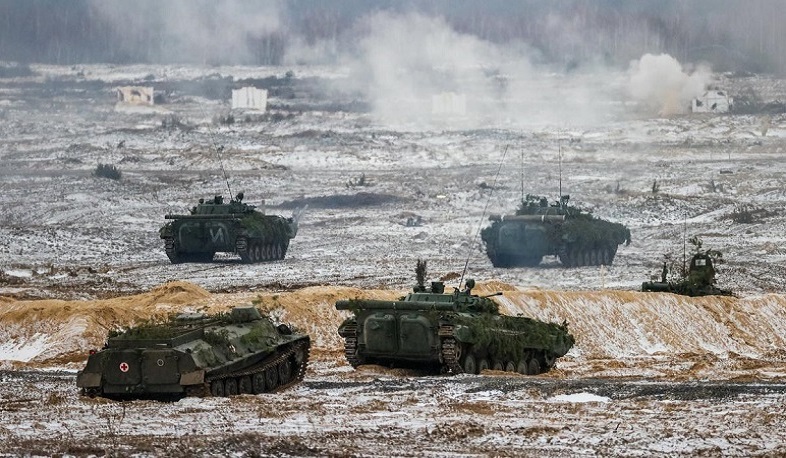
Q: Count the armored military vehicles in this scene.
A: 5